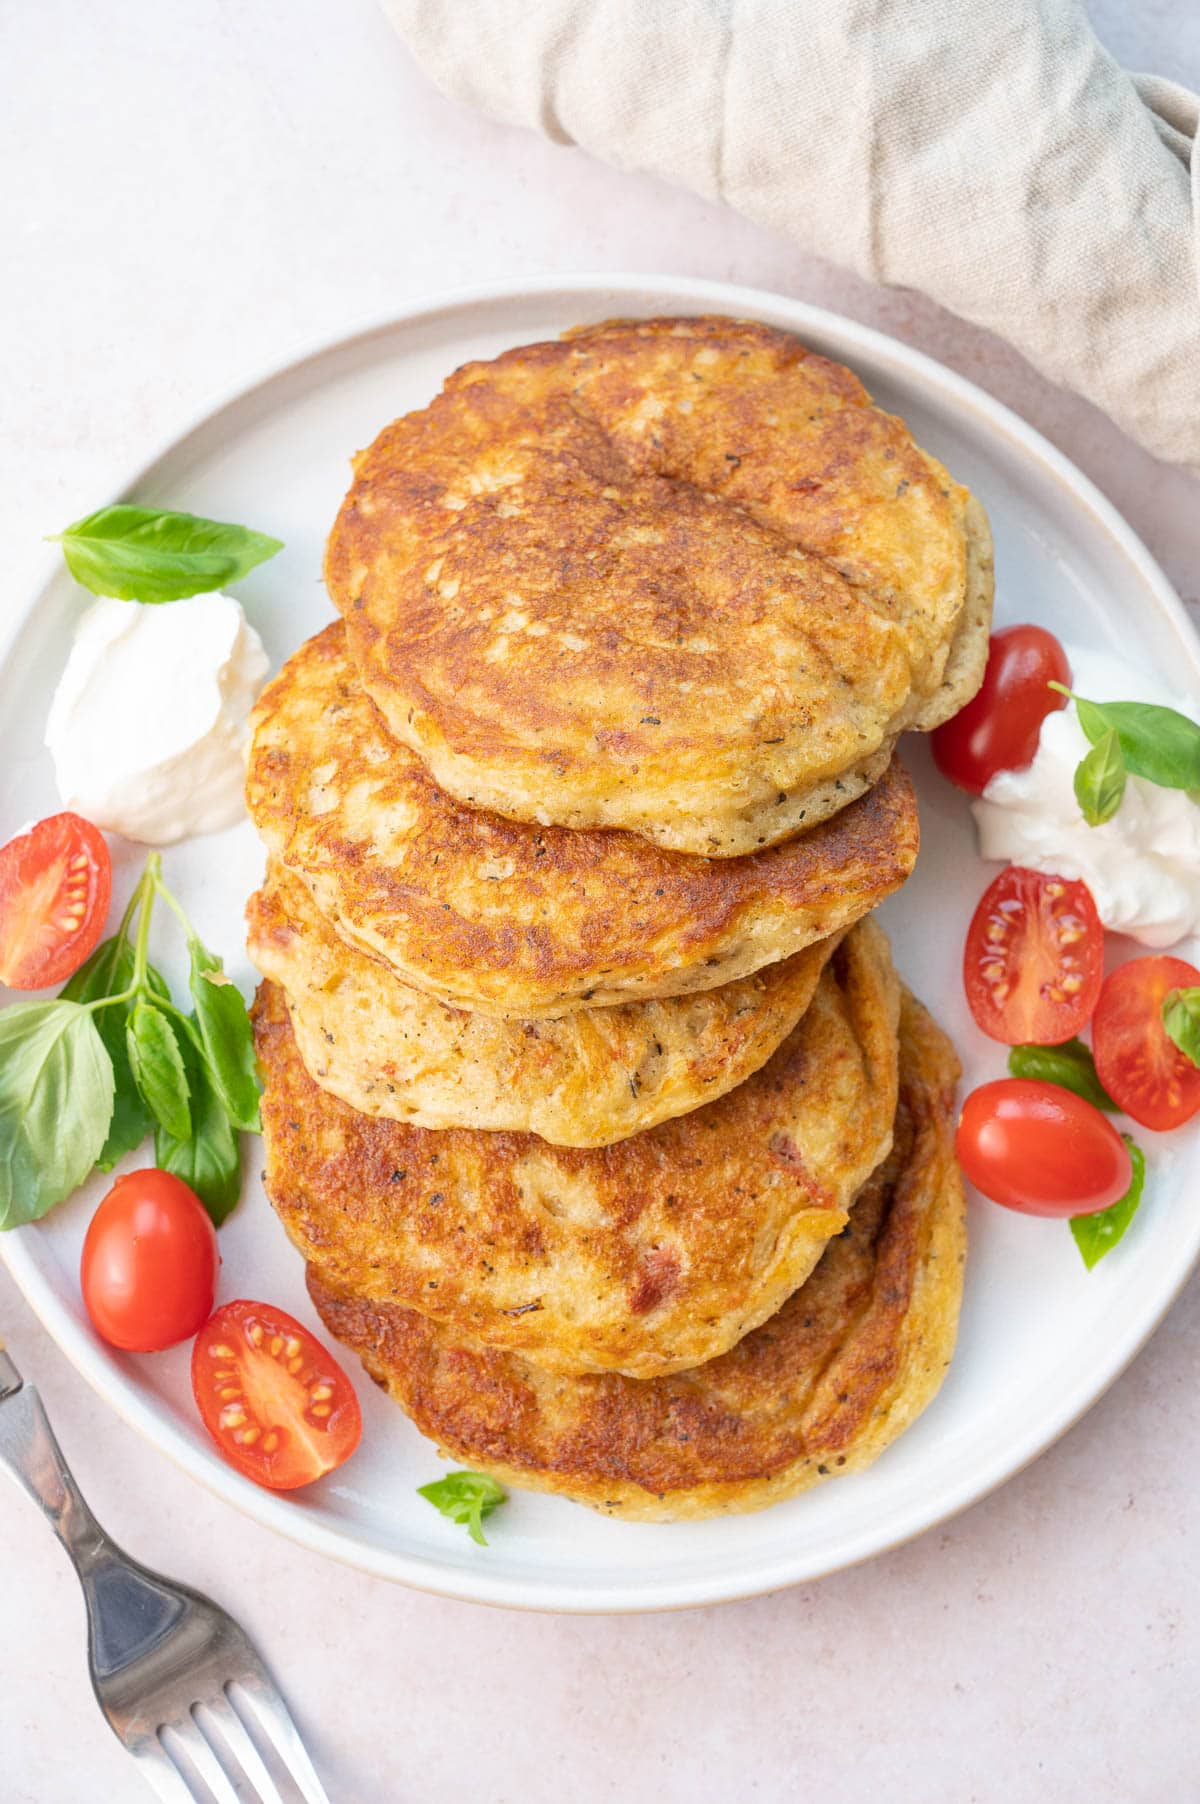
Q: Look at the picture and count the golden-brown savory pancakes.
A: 5